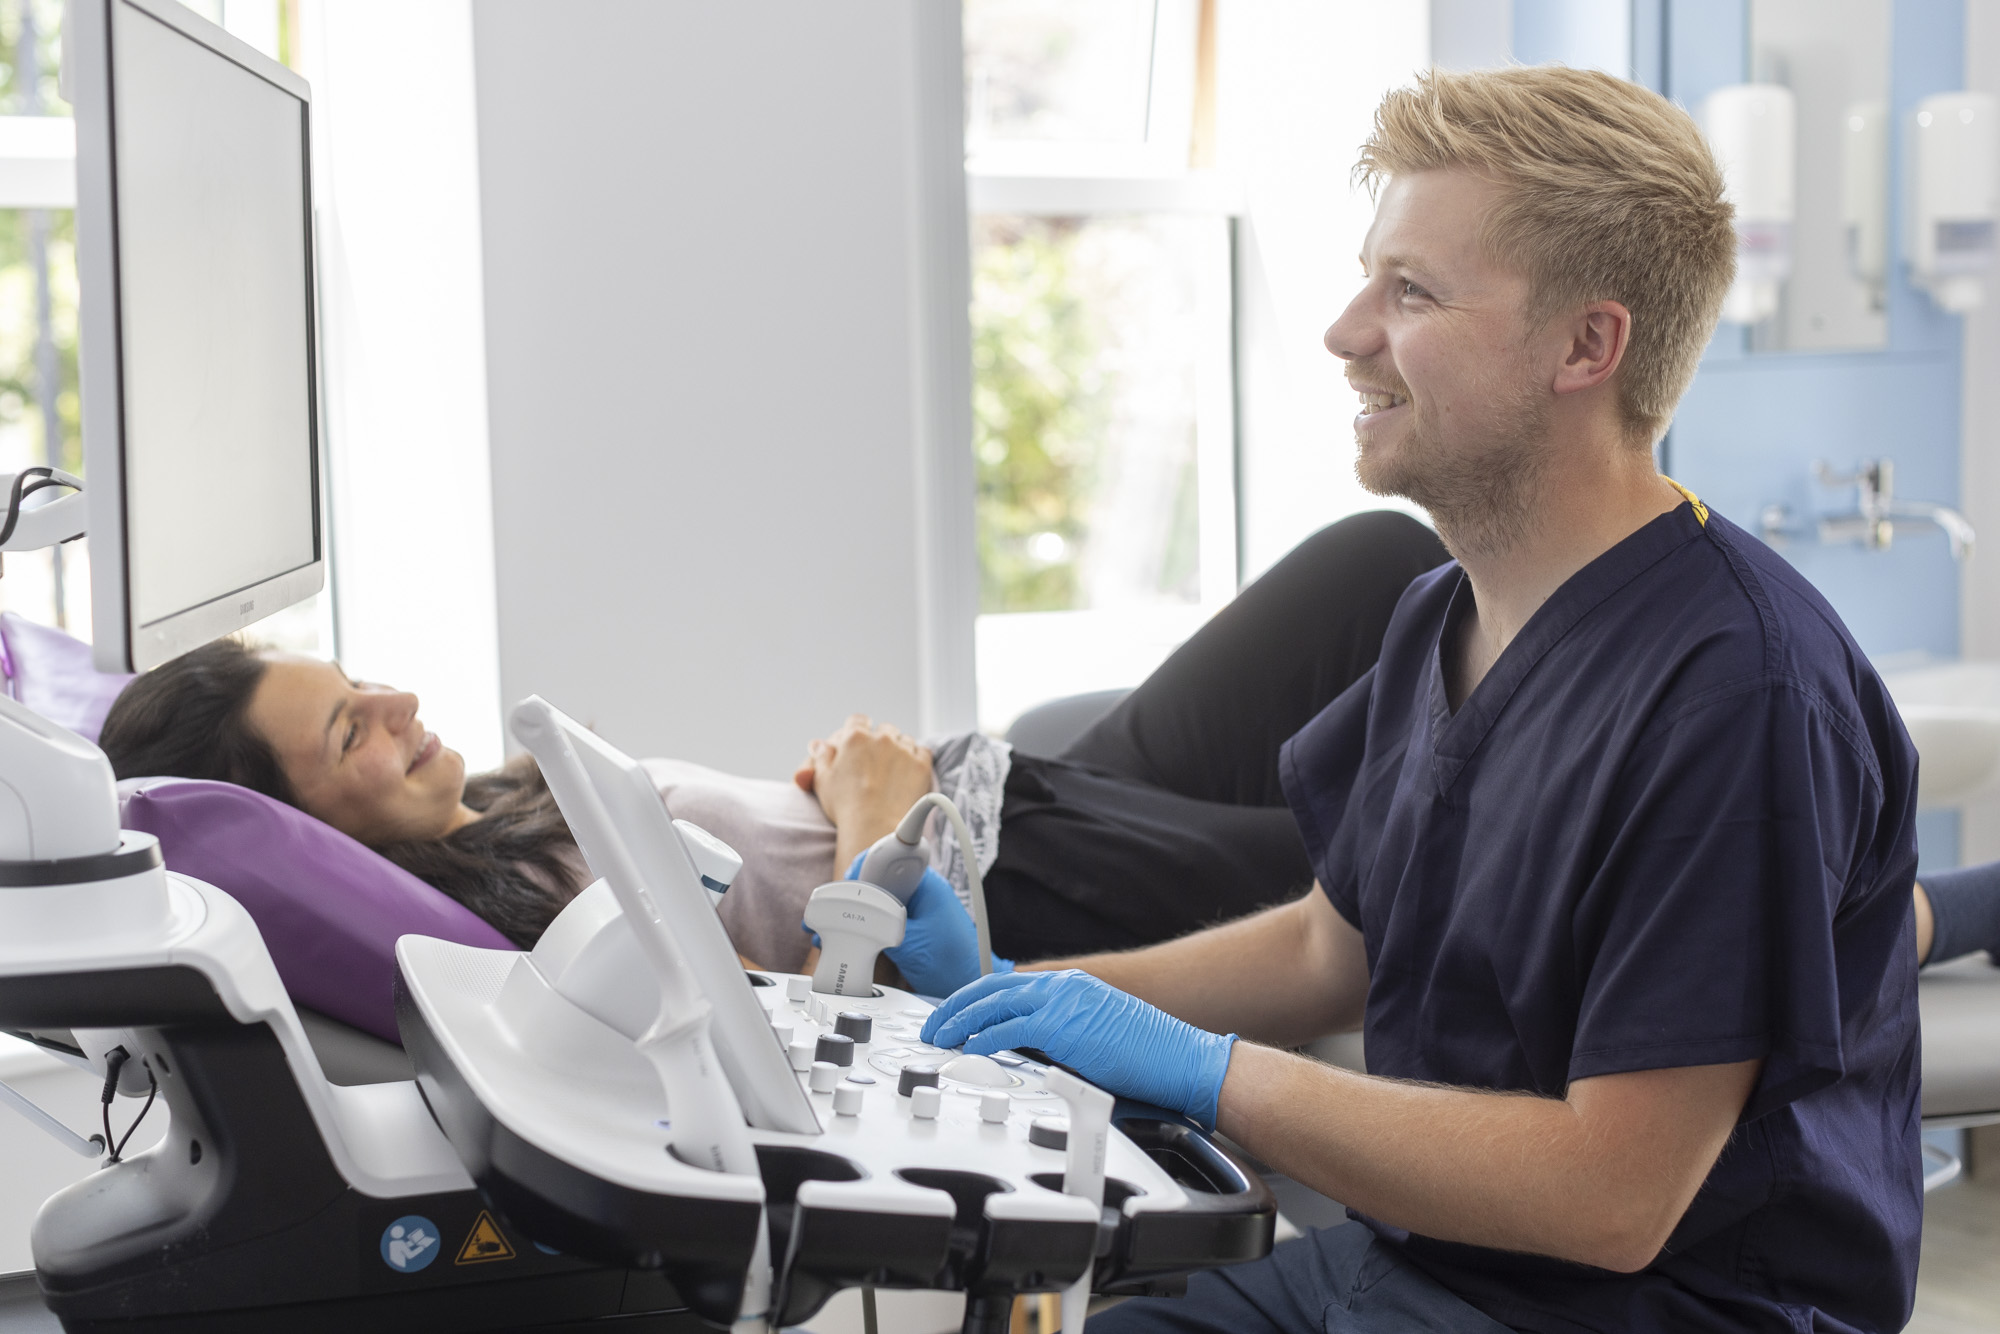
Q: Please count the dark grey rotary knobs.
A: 4